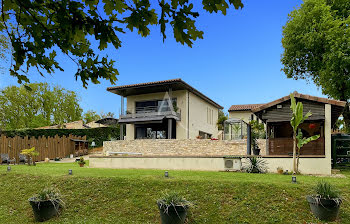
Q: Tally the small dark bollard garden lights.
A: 4